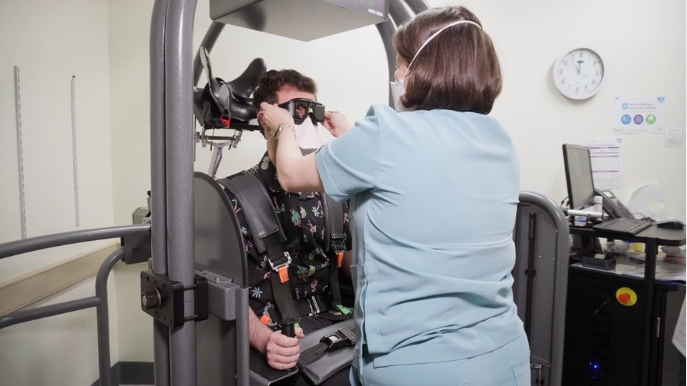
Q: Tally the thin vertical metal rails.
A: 2